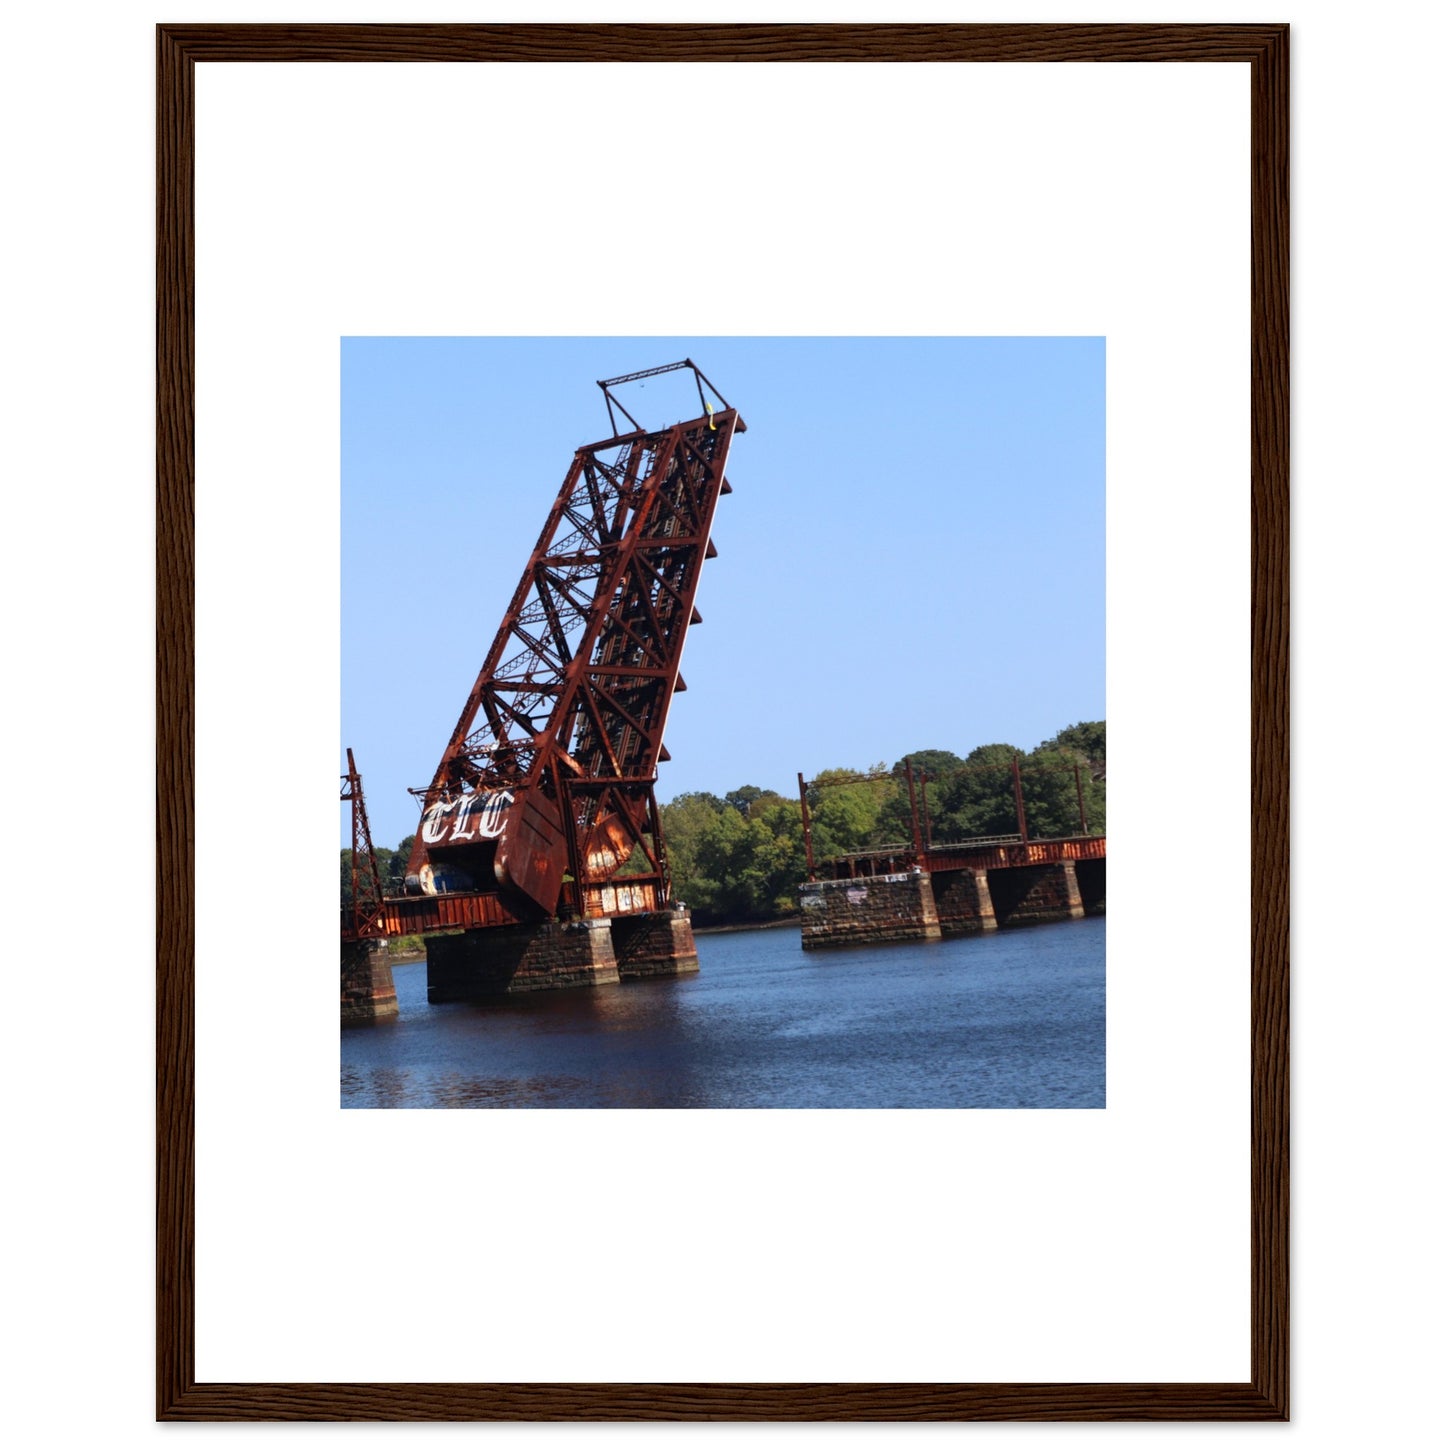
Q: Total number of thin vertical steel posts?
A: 5